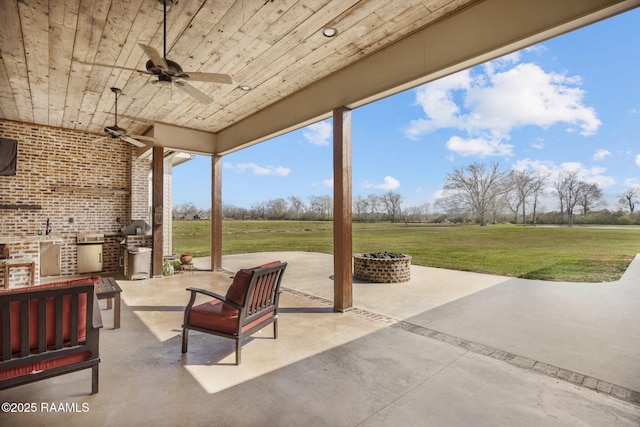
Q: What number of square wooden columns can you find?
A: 3